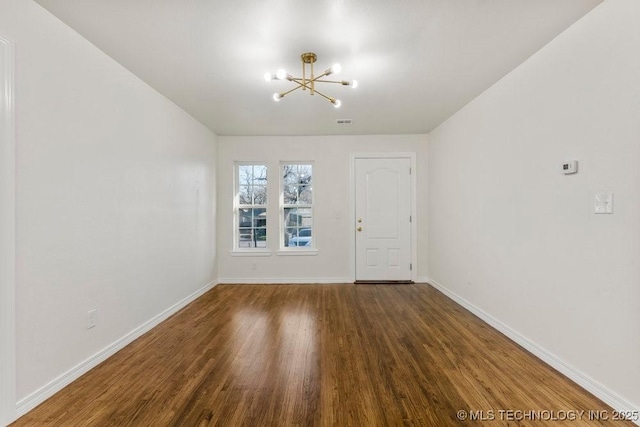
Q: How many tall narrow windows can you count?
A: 2